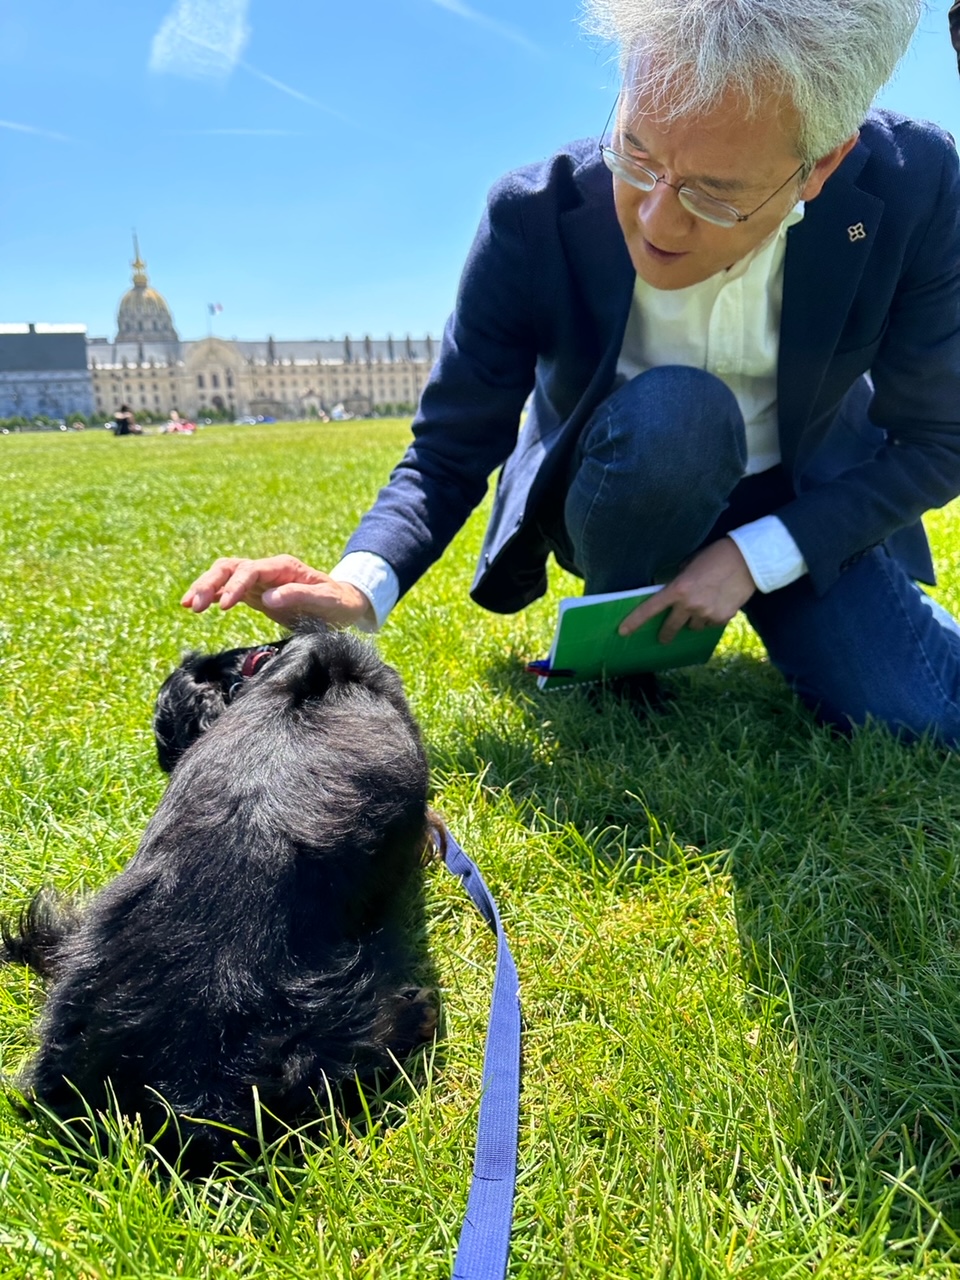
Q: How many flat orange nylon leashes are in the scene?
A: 0